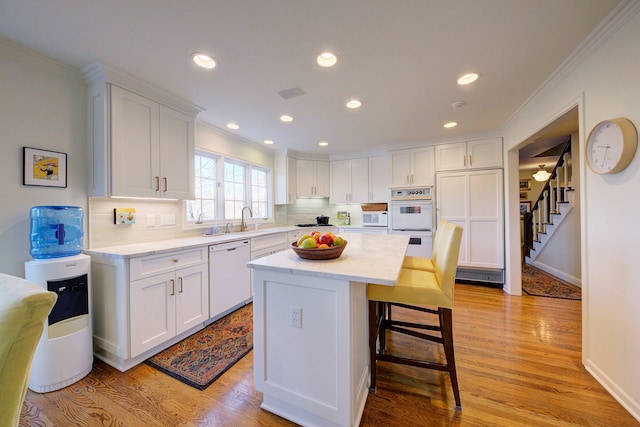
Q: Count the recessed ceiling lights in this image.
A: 9